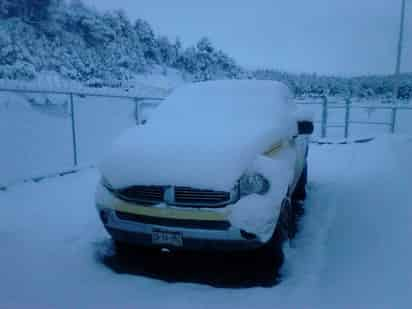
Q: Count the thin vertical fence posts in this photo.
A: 5